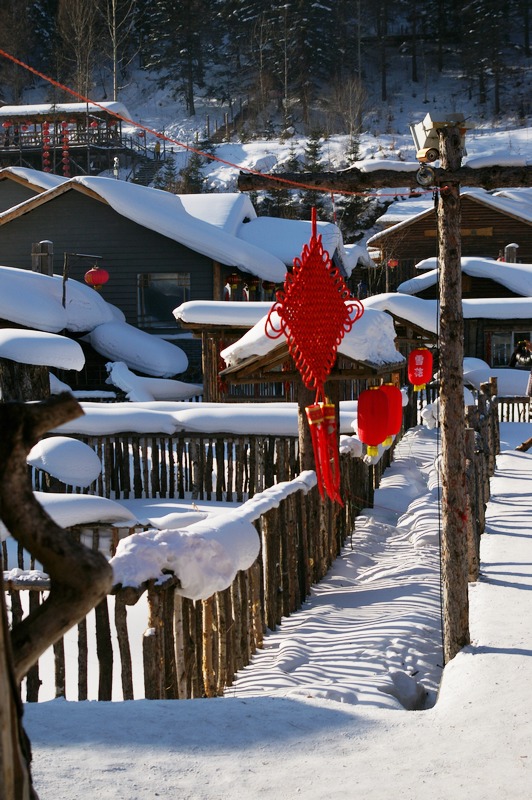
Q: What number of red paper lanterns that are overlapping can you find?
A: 2